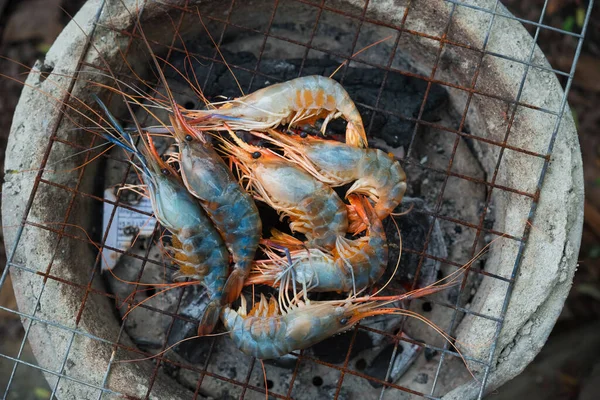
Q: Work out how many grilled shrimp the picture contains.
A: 7